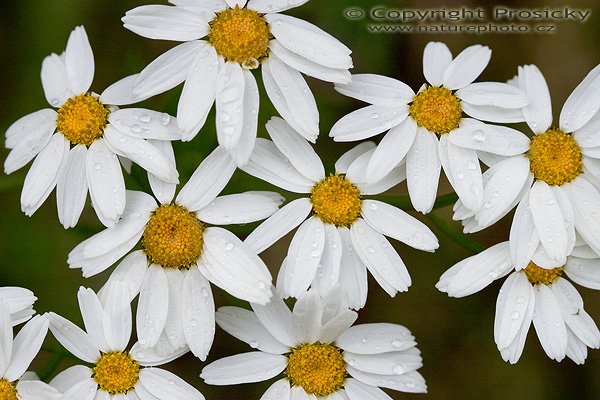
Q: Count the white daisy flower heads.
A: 10